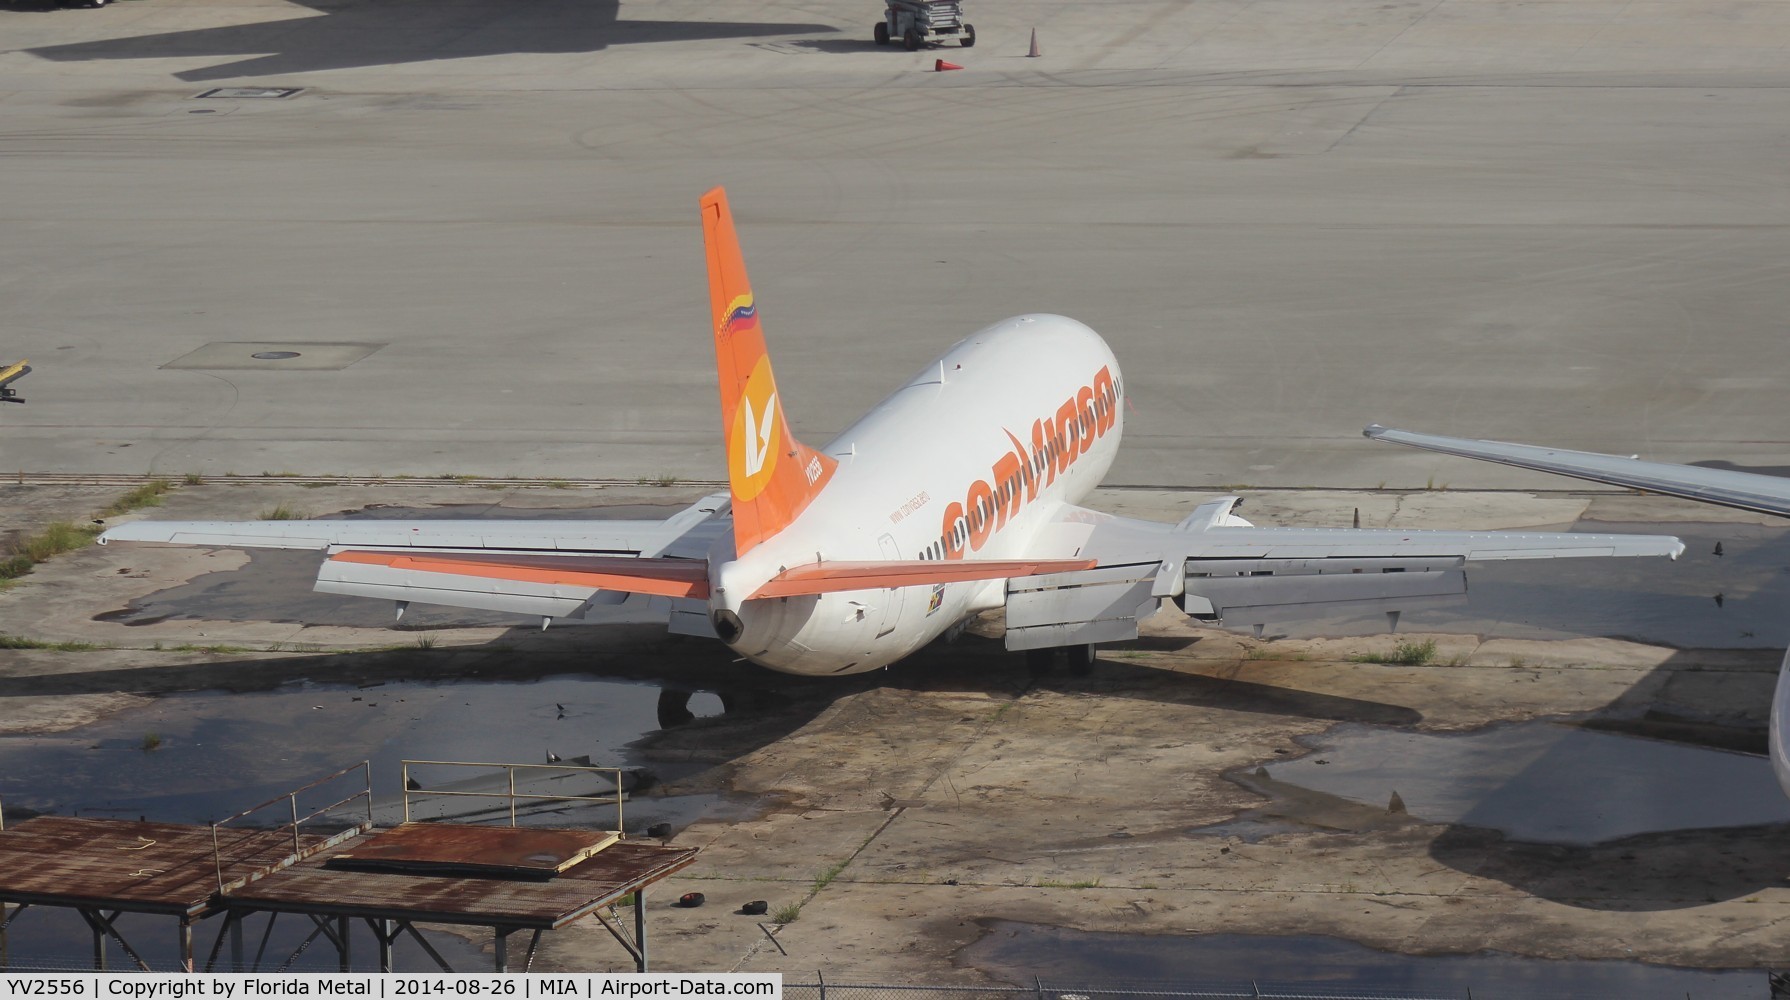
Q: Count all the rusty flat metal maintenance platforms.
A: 2